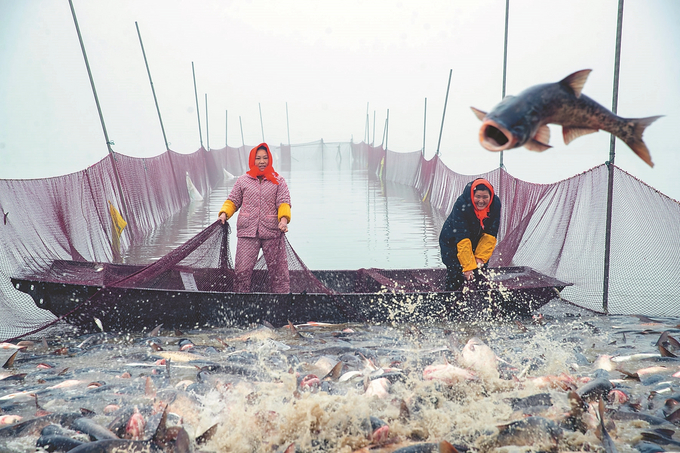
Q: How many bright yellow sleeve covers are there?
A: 4